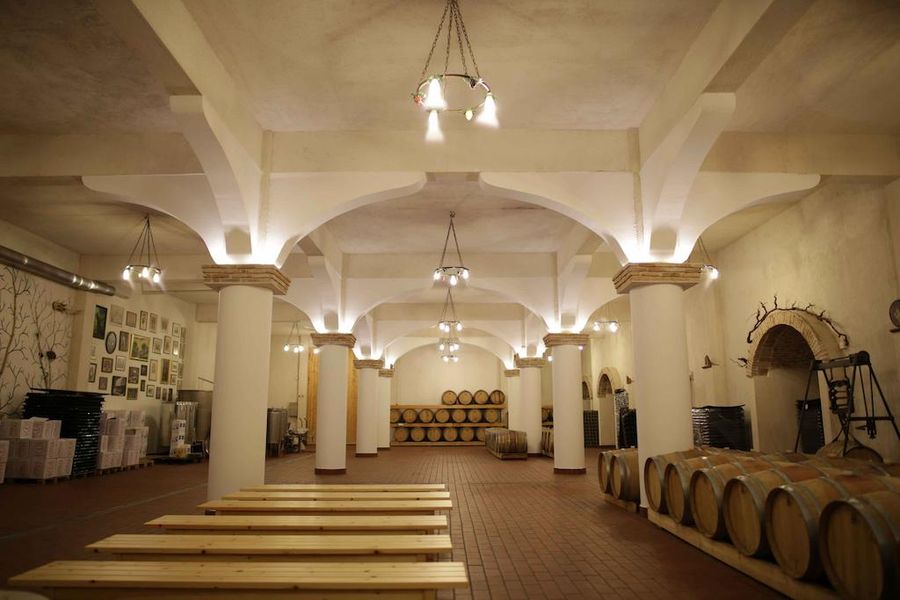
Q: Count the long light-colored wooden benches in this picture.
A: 6